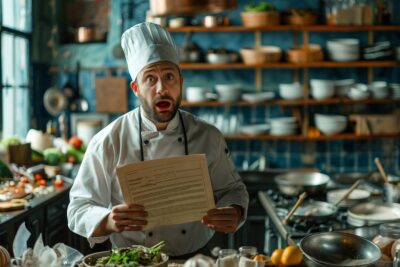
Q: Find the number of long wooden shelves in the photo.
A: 4